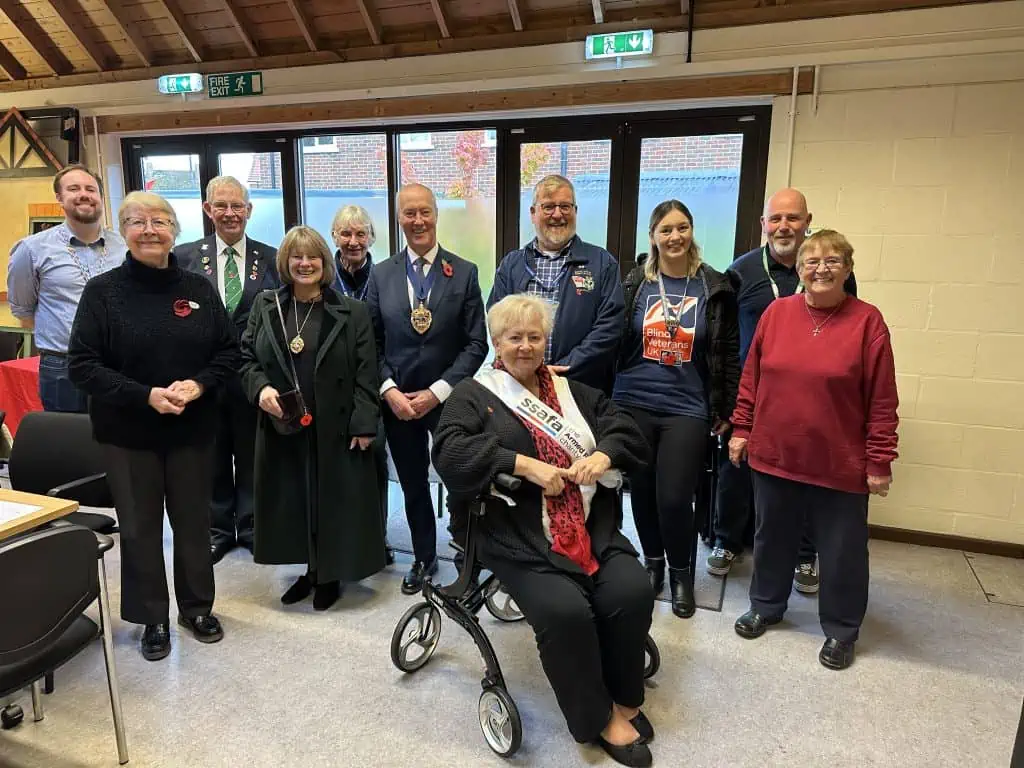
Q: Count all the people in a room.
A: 11